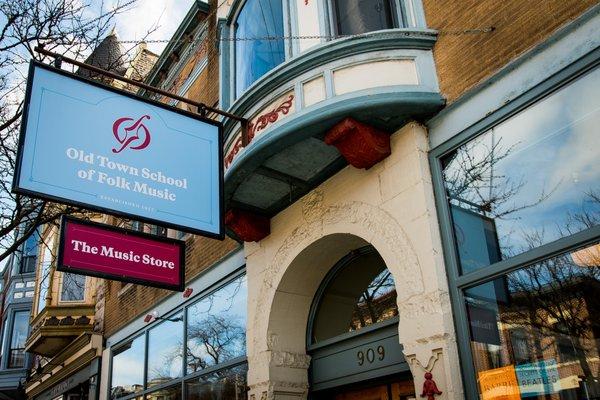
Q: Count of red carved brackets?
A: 2